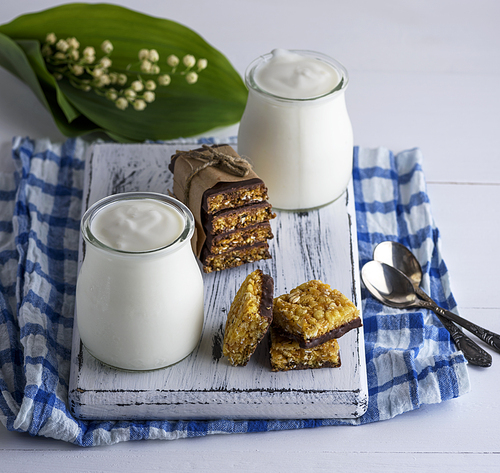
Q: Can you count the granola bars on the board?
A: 7